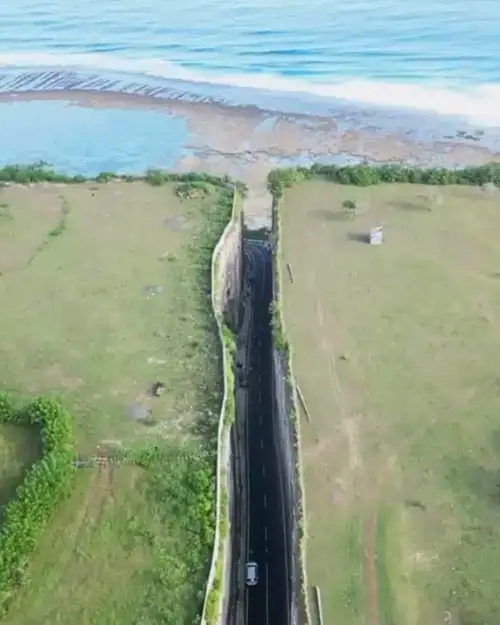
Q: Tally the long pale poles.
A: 3